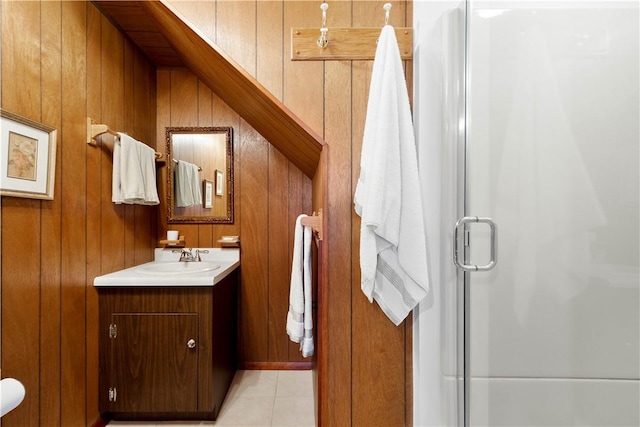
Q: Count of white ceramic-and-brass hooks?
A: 2